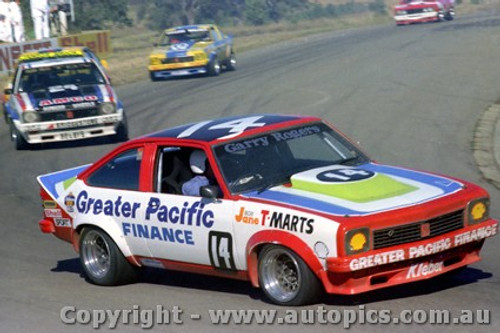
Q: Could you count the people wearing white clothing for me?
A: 3